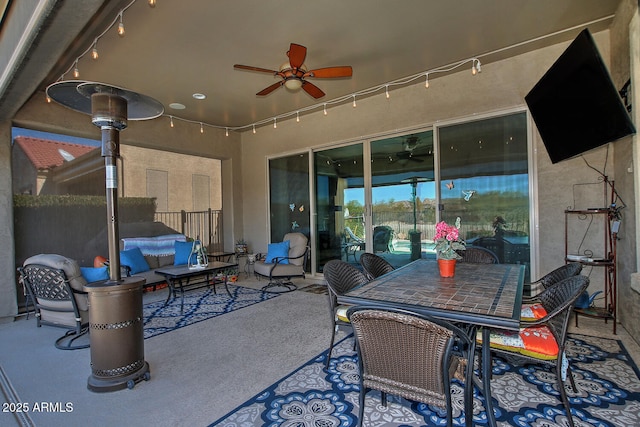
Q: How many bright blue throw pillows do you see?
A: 4